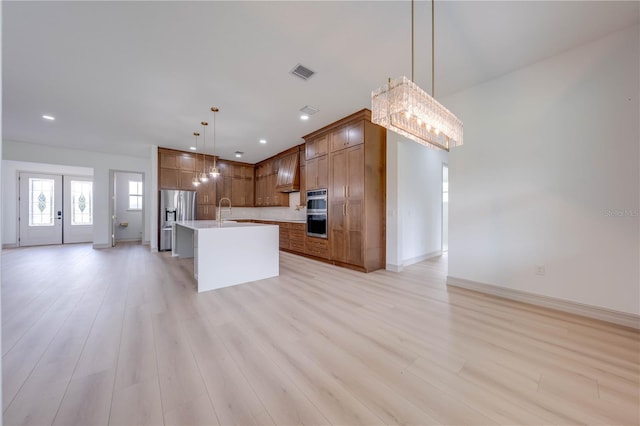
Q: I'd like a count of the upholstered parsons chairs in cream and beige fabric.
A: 0